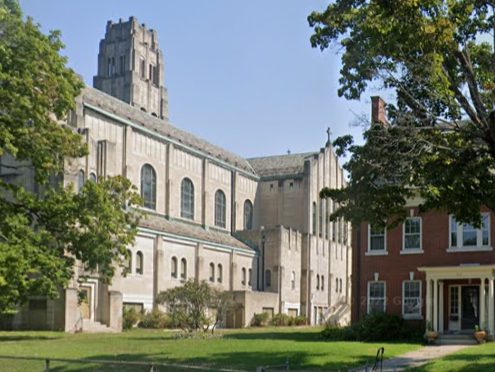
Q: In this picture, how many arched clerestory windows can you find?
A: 4